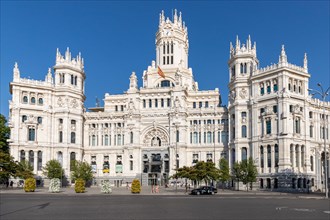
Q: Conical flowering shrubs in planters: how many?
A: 5